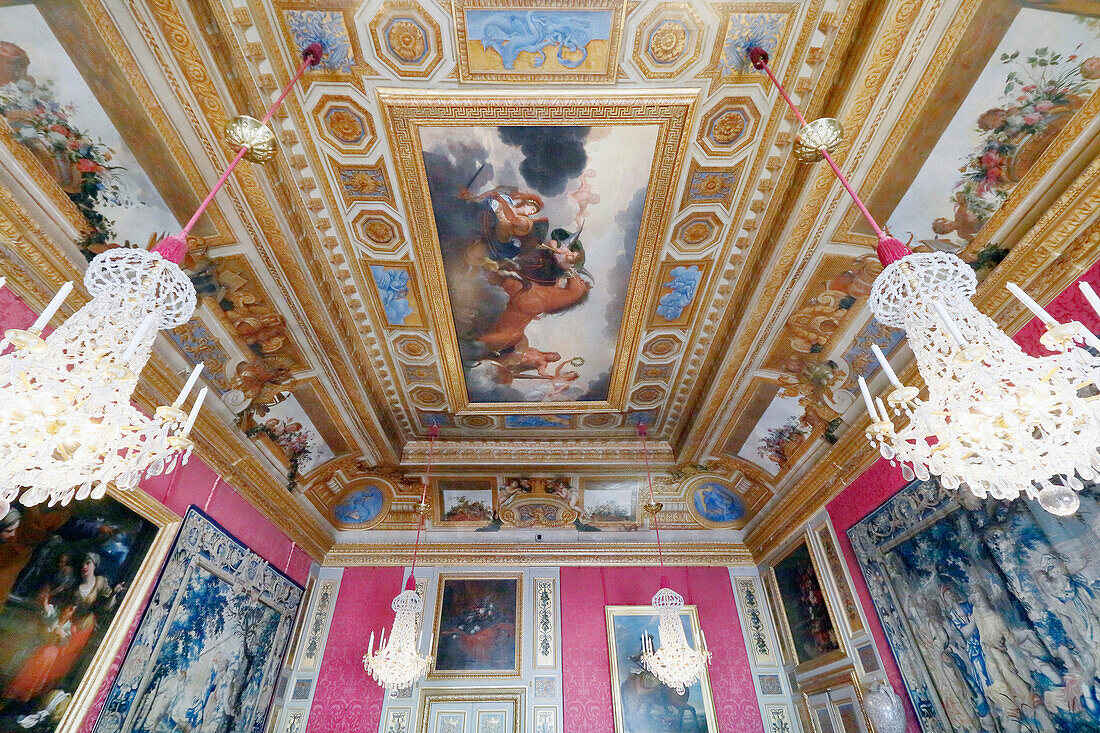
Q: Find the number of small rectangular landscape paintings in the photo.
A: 2